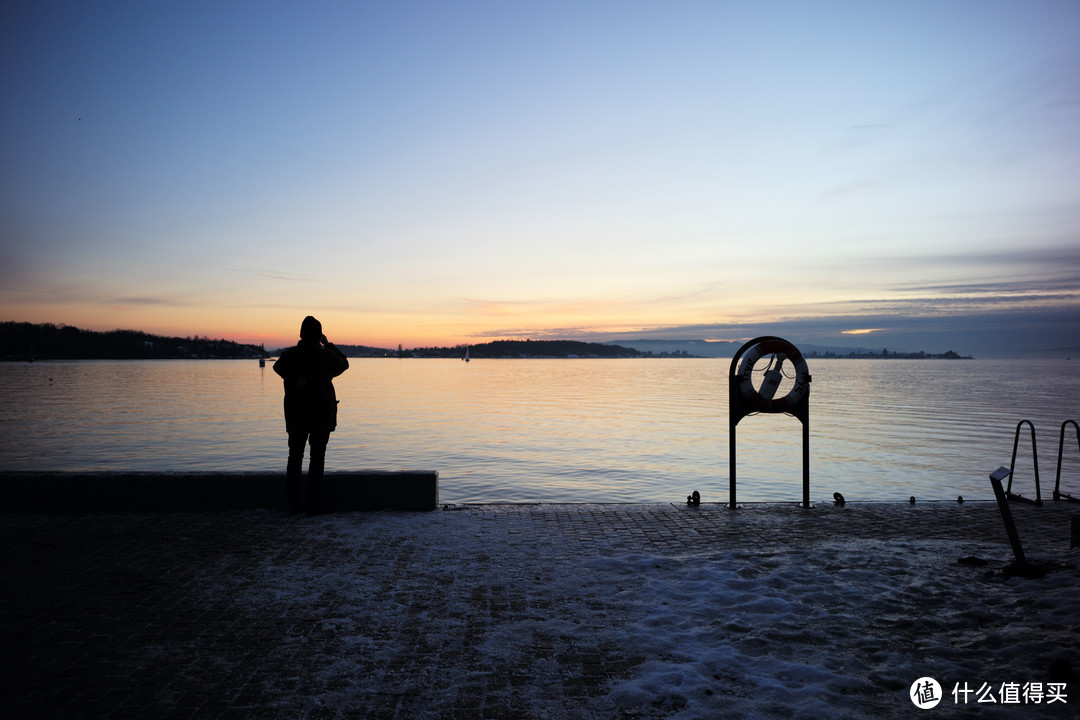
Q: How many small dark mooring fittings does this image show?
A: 4